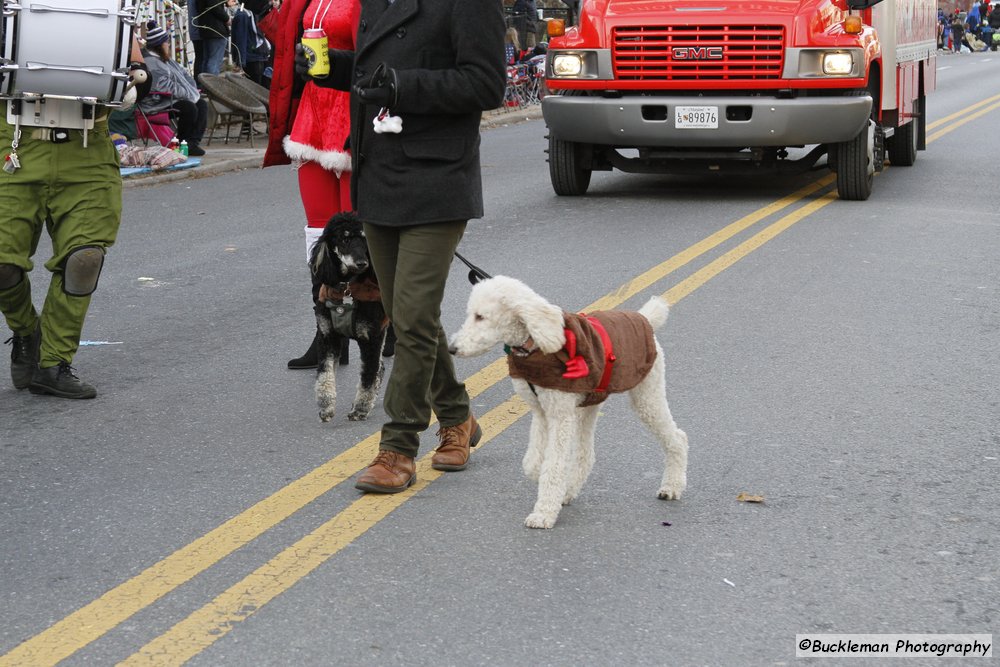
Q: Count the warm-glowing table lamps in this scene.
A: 0